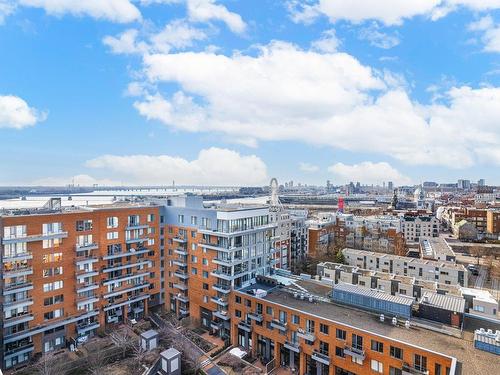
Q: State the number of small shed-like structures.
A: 2